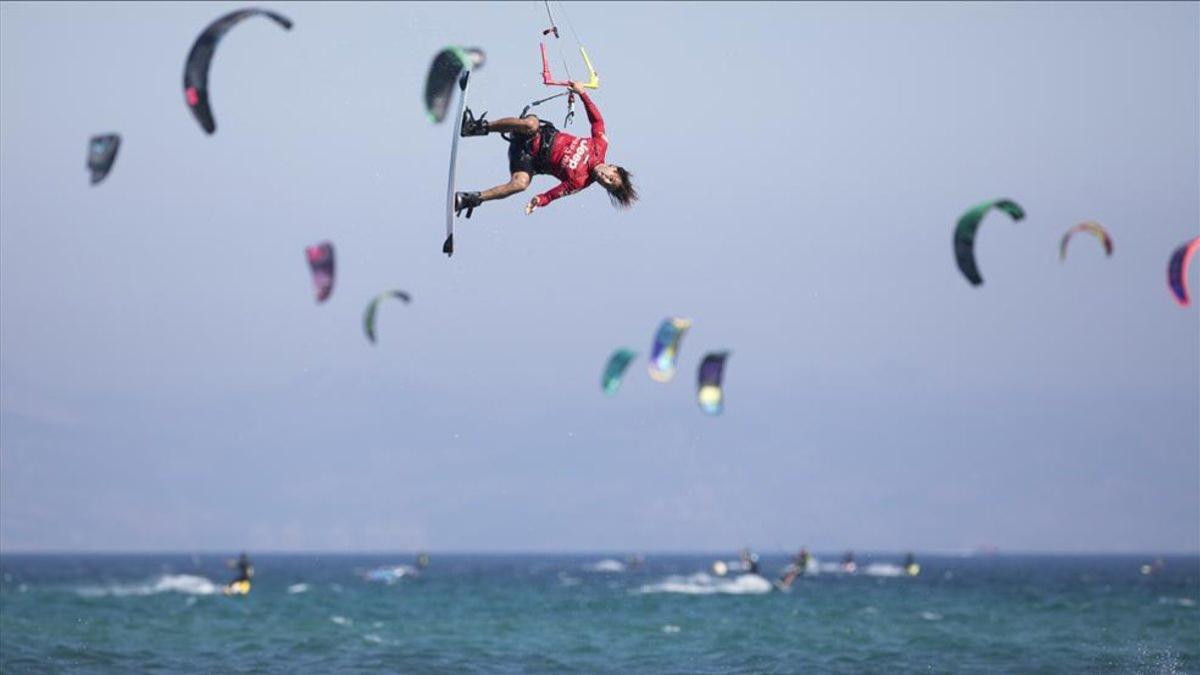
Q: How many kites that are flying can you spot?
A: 11